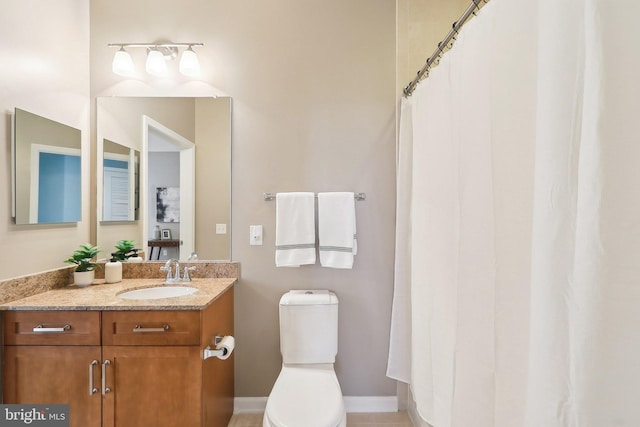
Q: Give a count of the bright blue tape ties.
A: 0